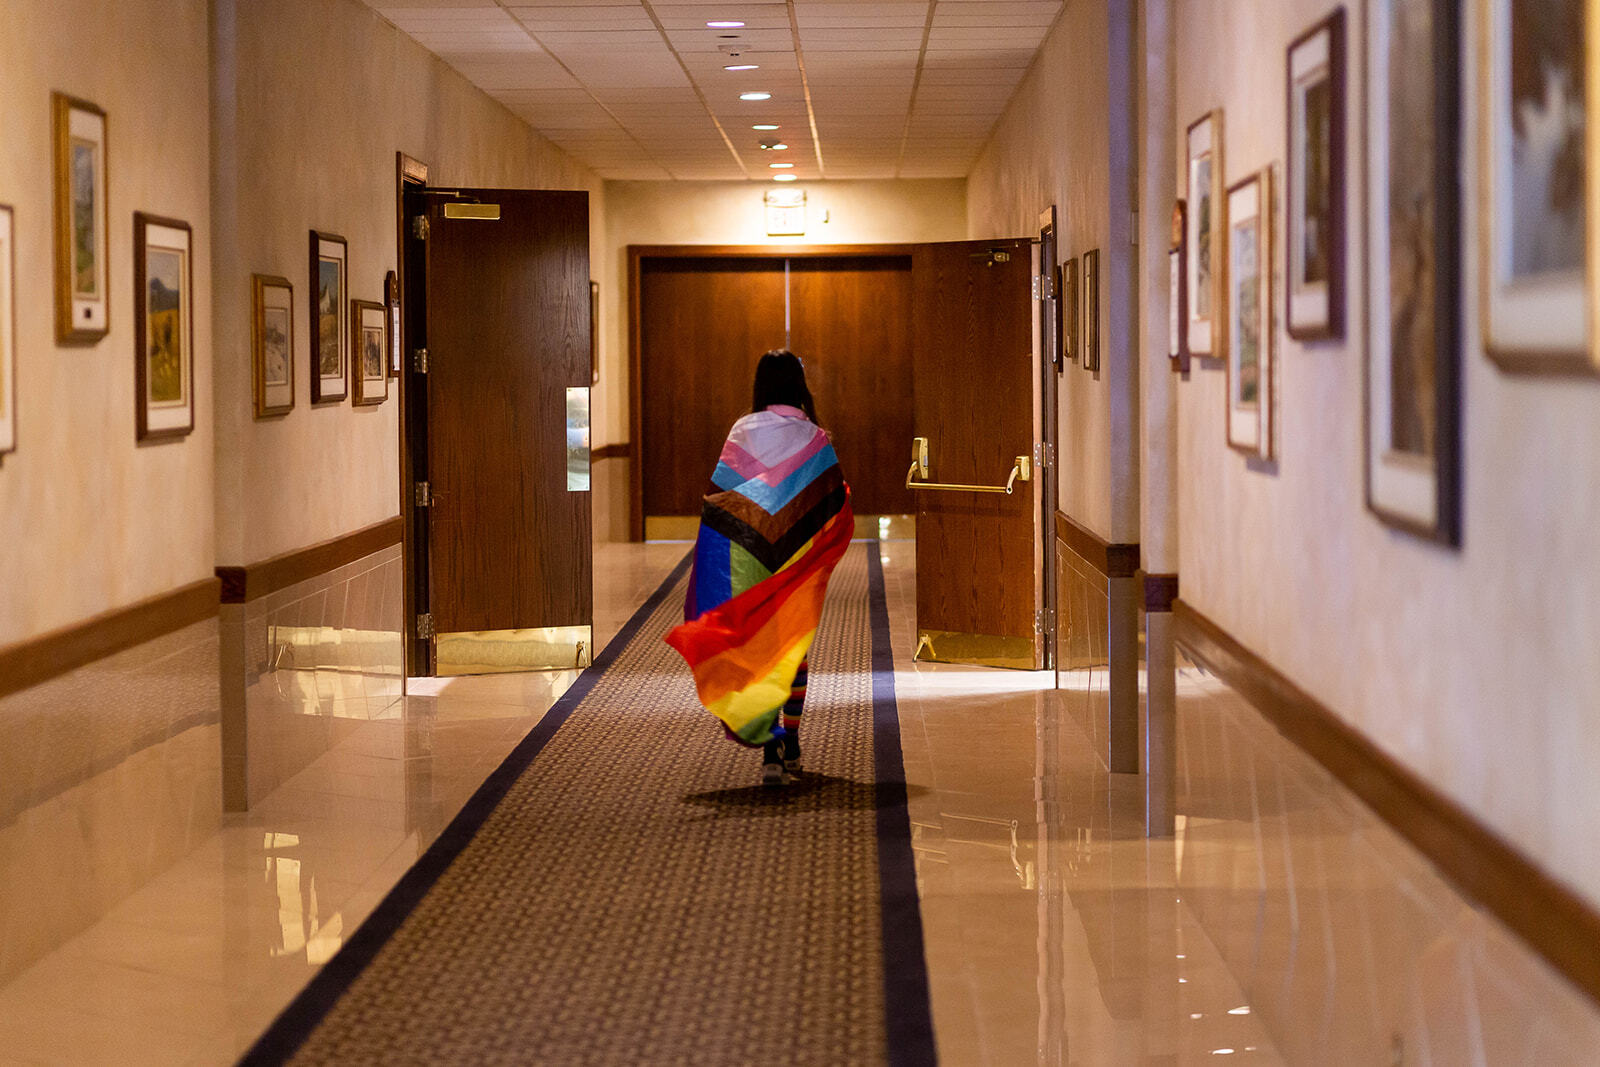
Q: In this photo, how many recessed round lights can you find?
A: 7